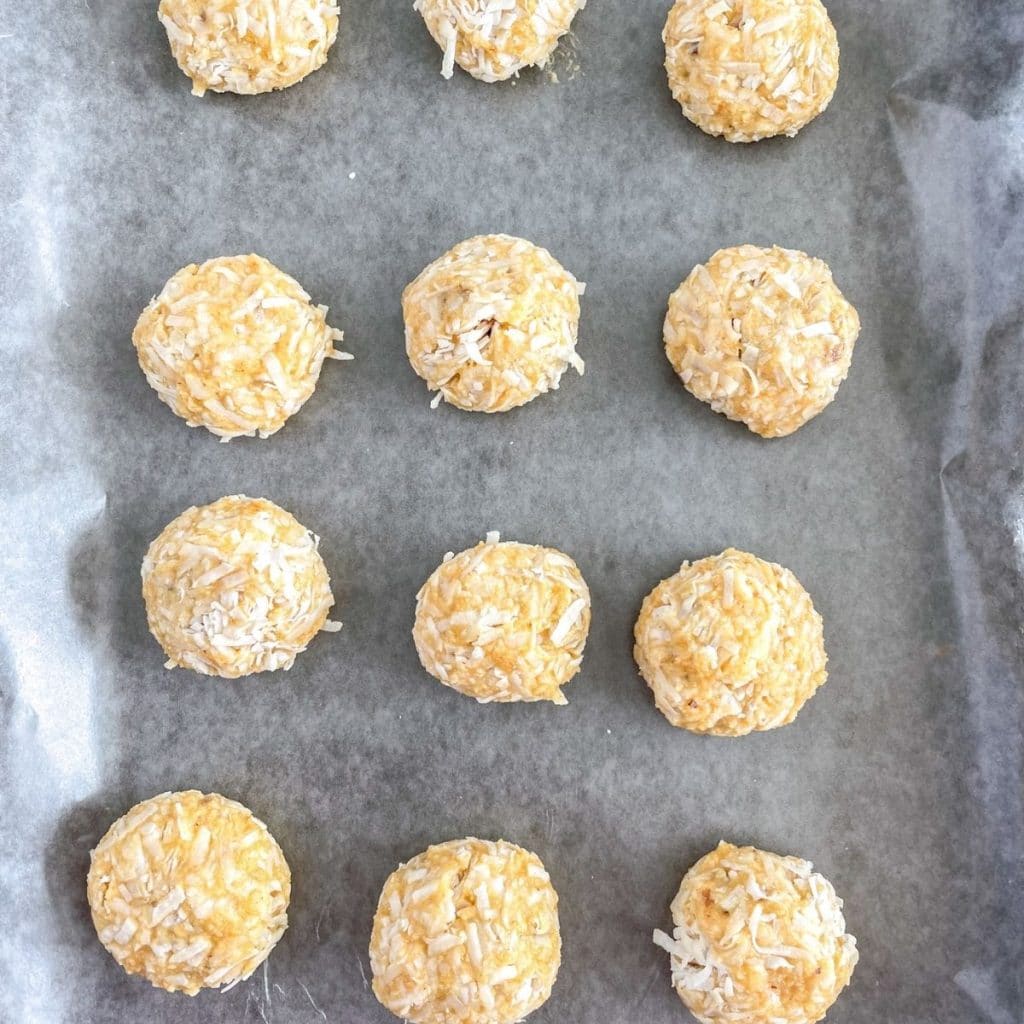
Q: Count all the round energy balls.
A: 12